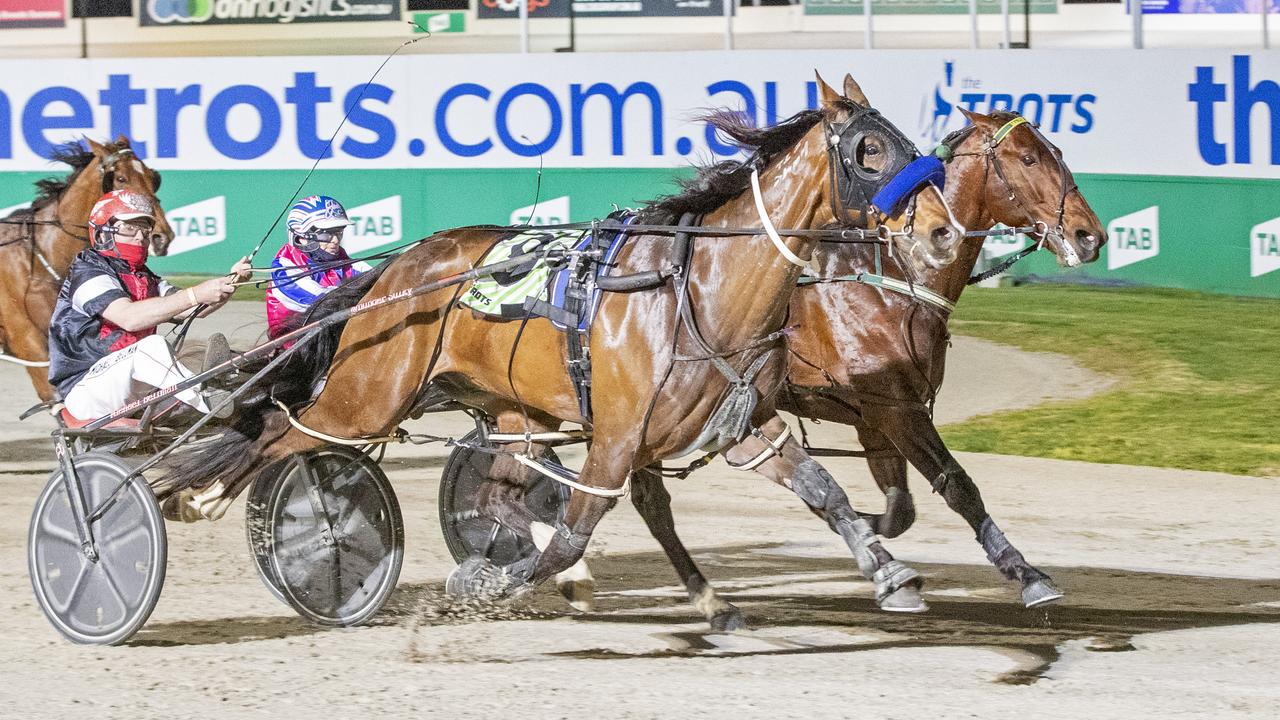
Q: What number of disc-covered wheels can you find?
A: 4